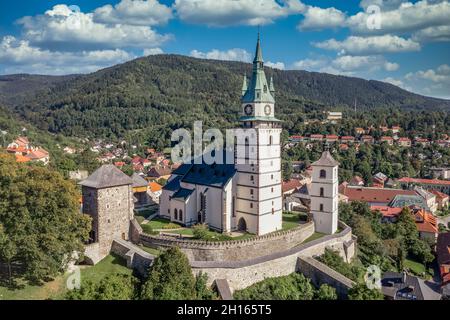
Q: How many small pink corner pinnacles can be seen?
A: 0